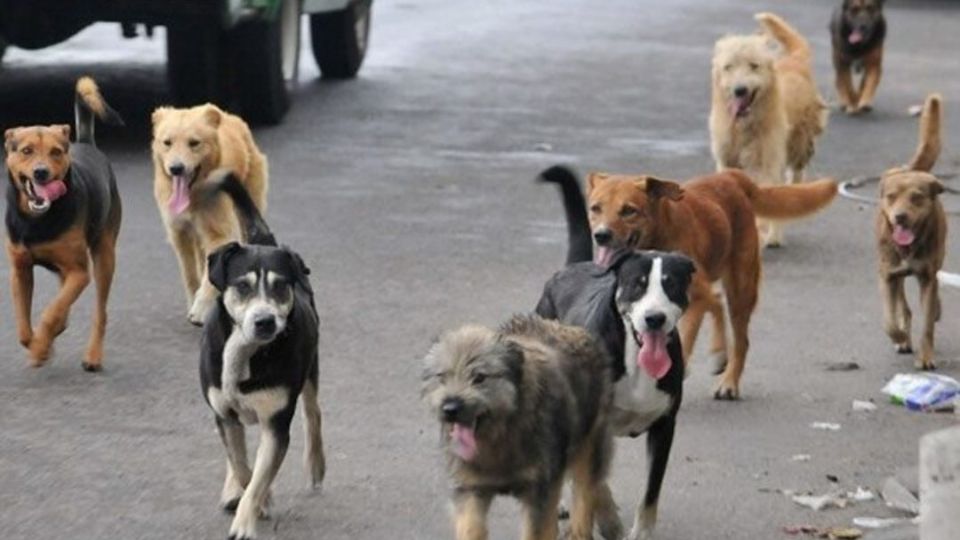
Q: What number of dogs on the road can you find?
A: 9